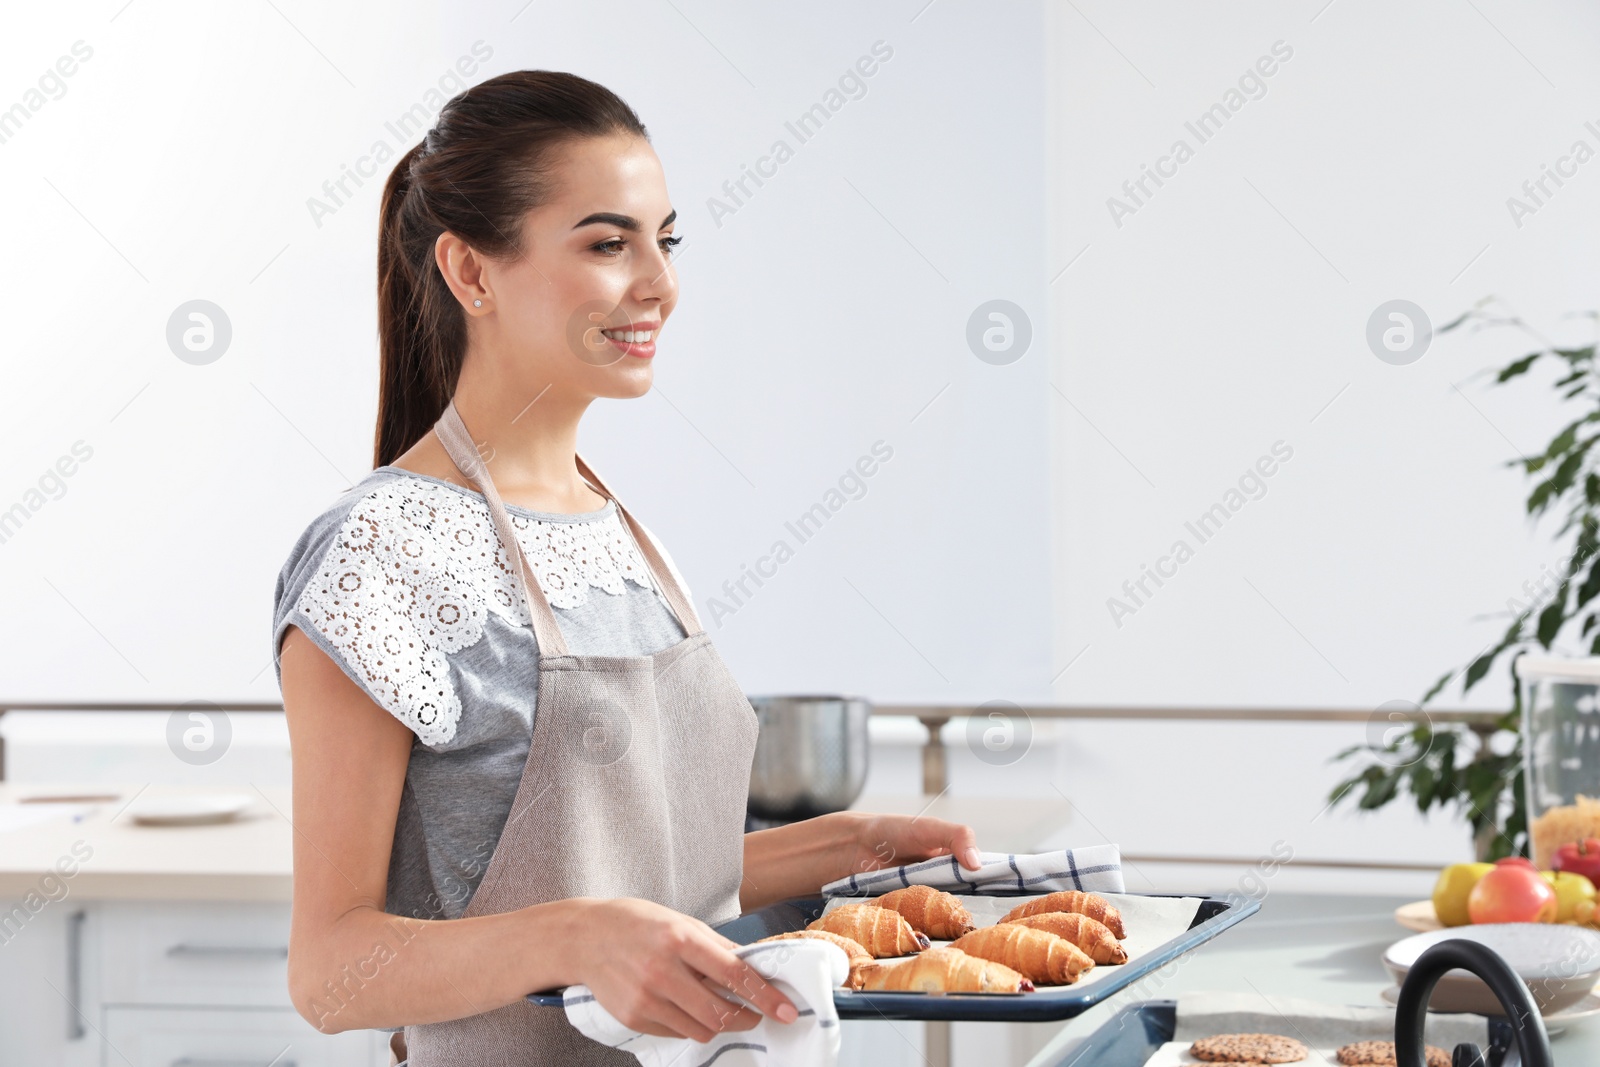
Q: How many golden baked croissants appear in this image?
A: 7